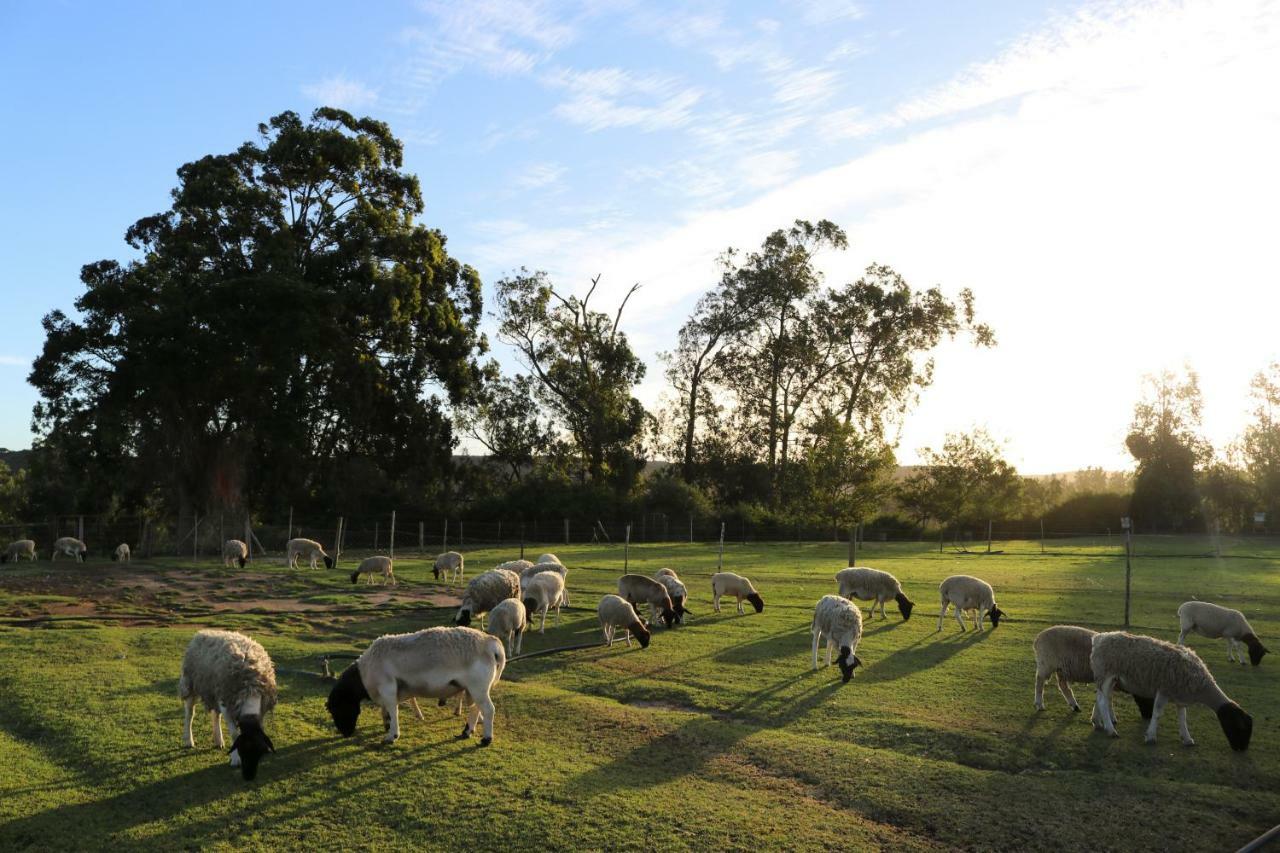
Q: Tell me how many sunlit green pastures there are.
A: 1